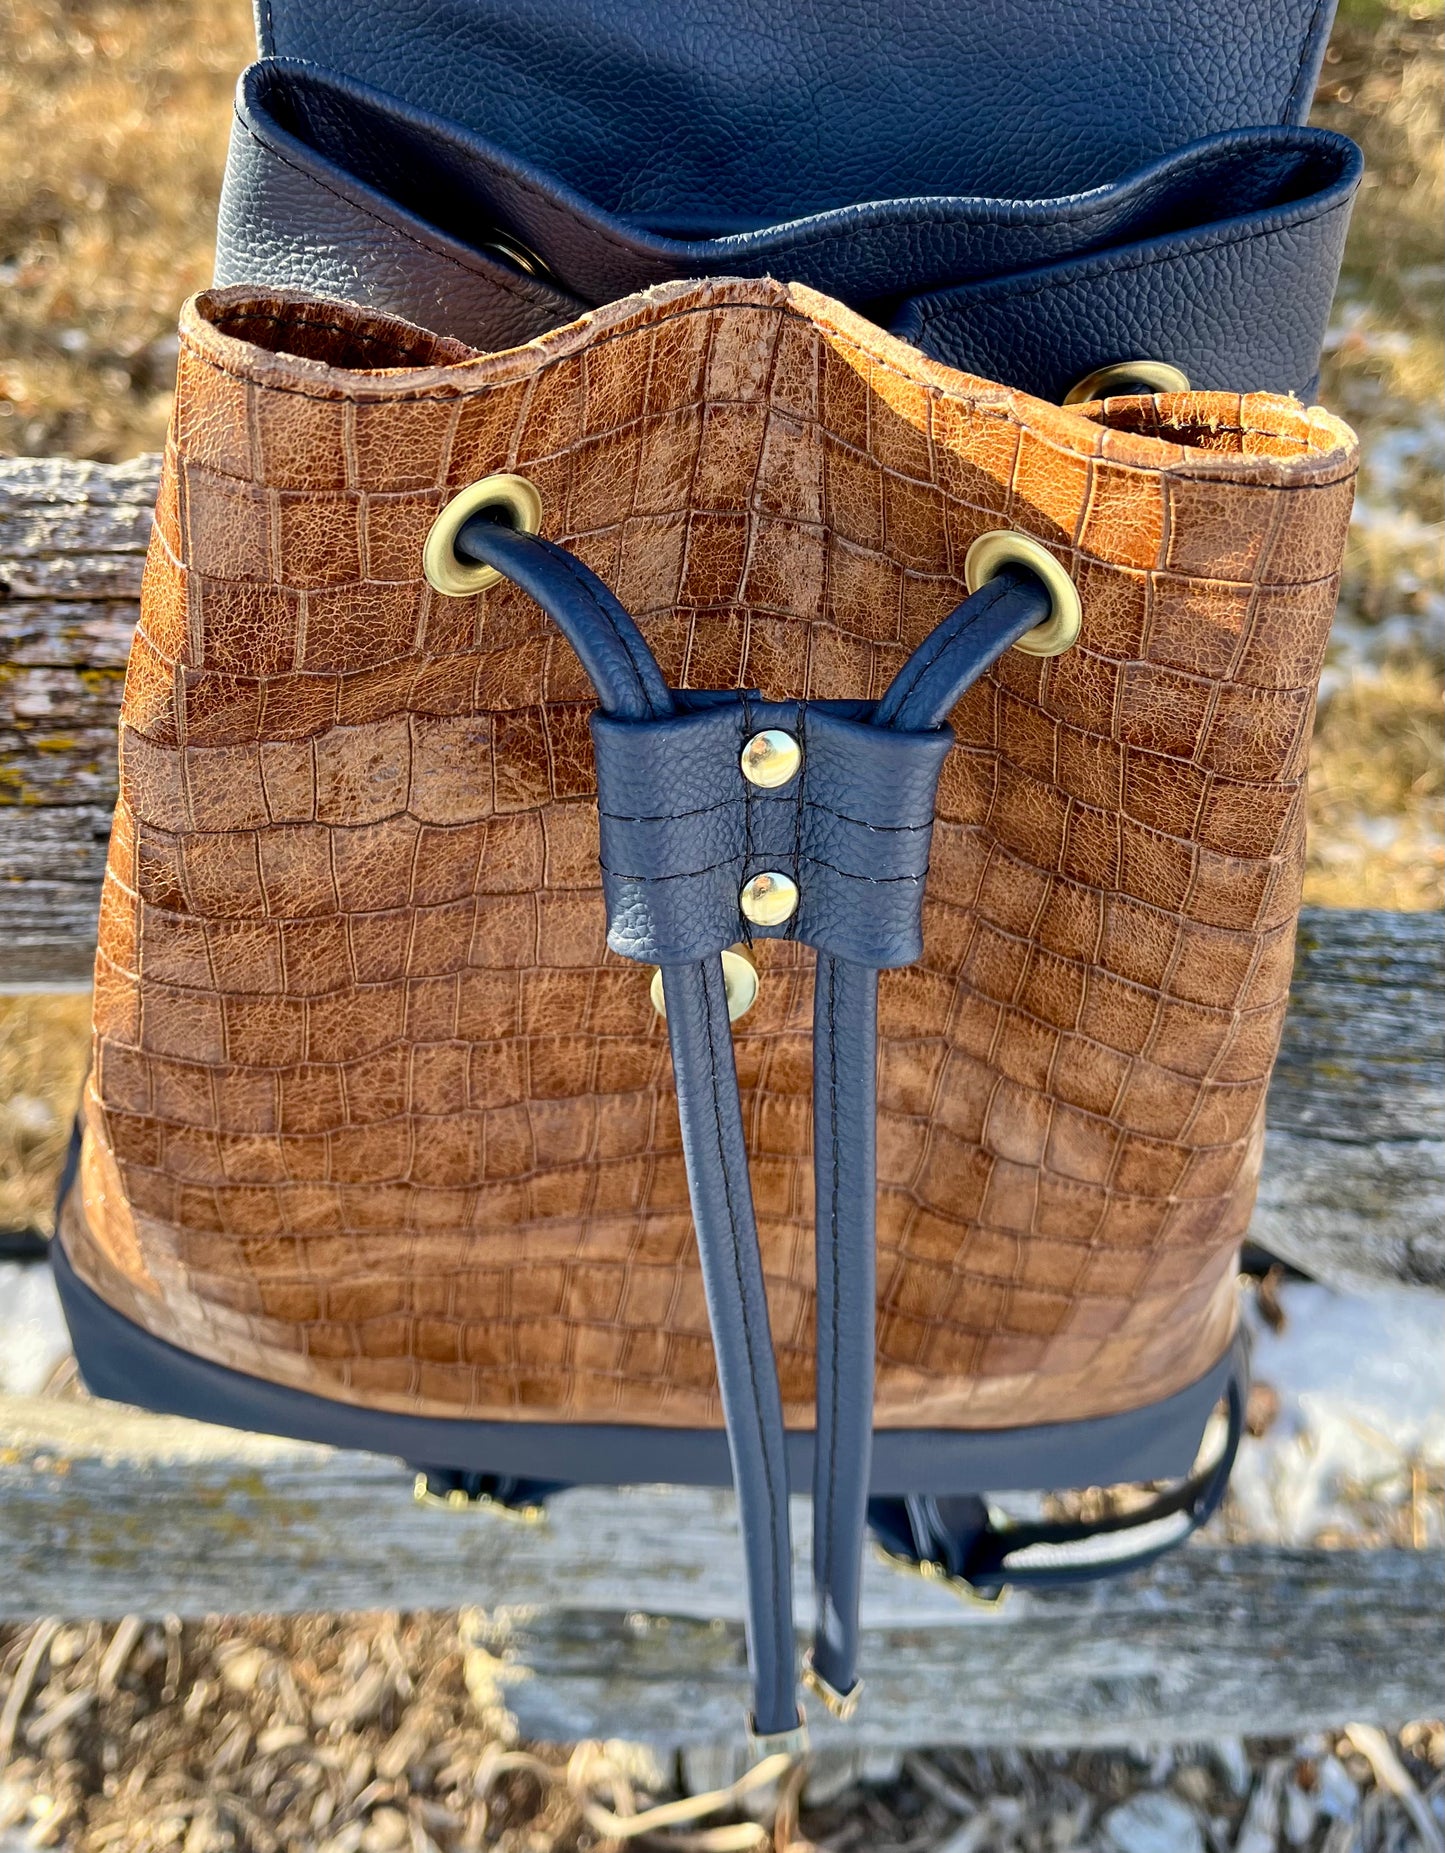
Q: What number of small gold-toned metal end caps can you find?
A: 2